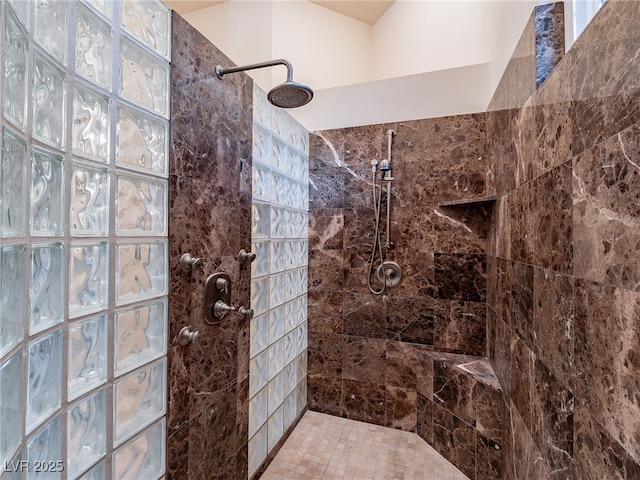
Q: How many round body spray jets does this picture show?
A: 4